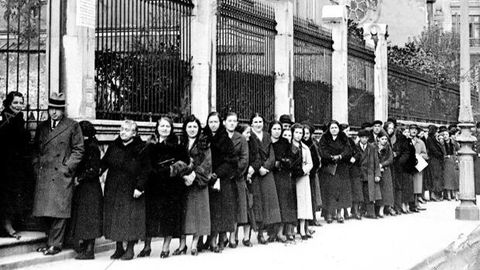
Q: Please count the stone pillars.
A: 5